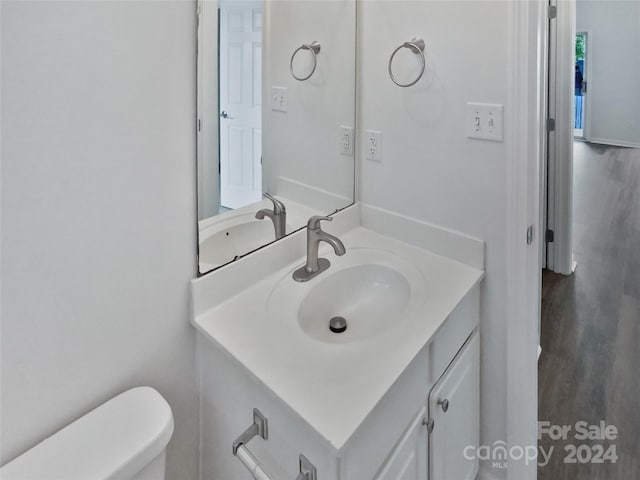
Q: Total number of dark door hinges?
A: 3